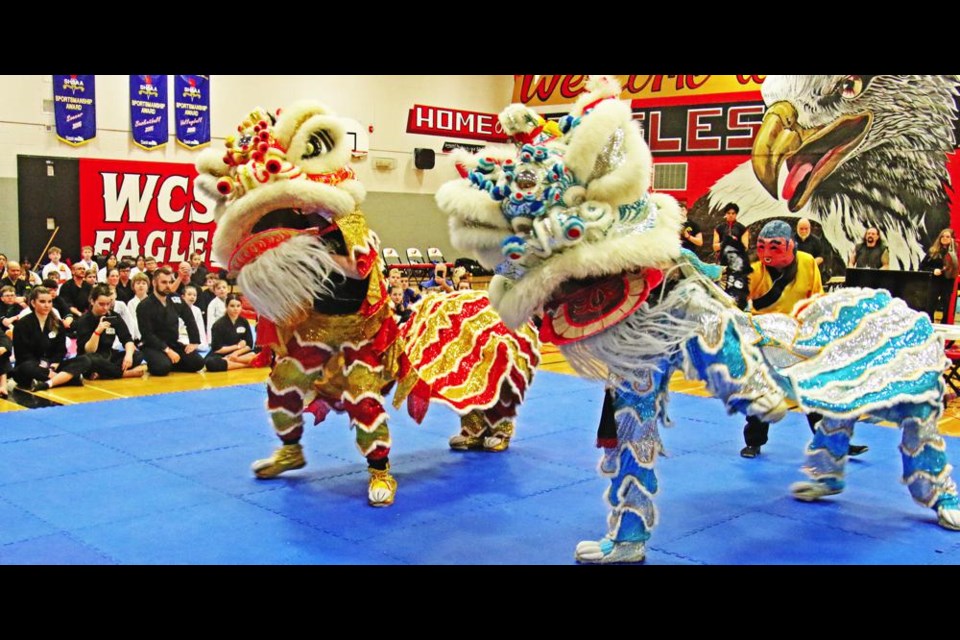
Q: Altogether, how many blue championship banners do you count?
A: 3